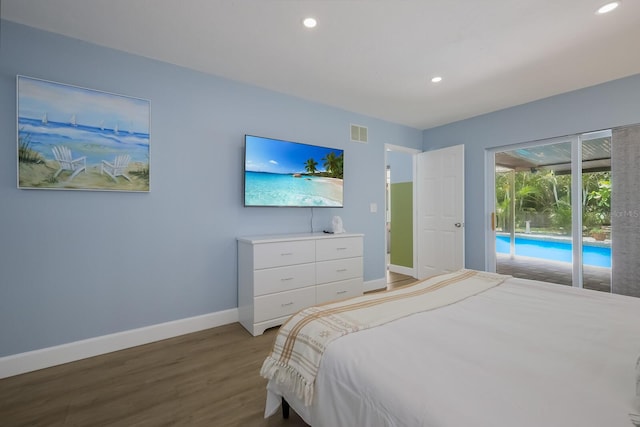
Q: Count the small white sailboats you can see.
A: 5